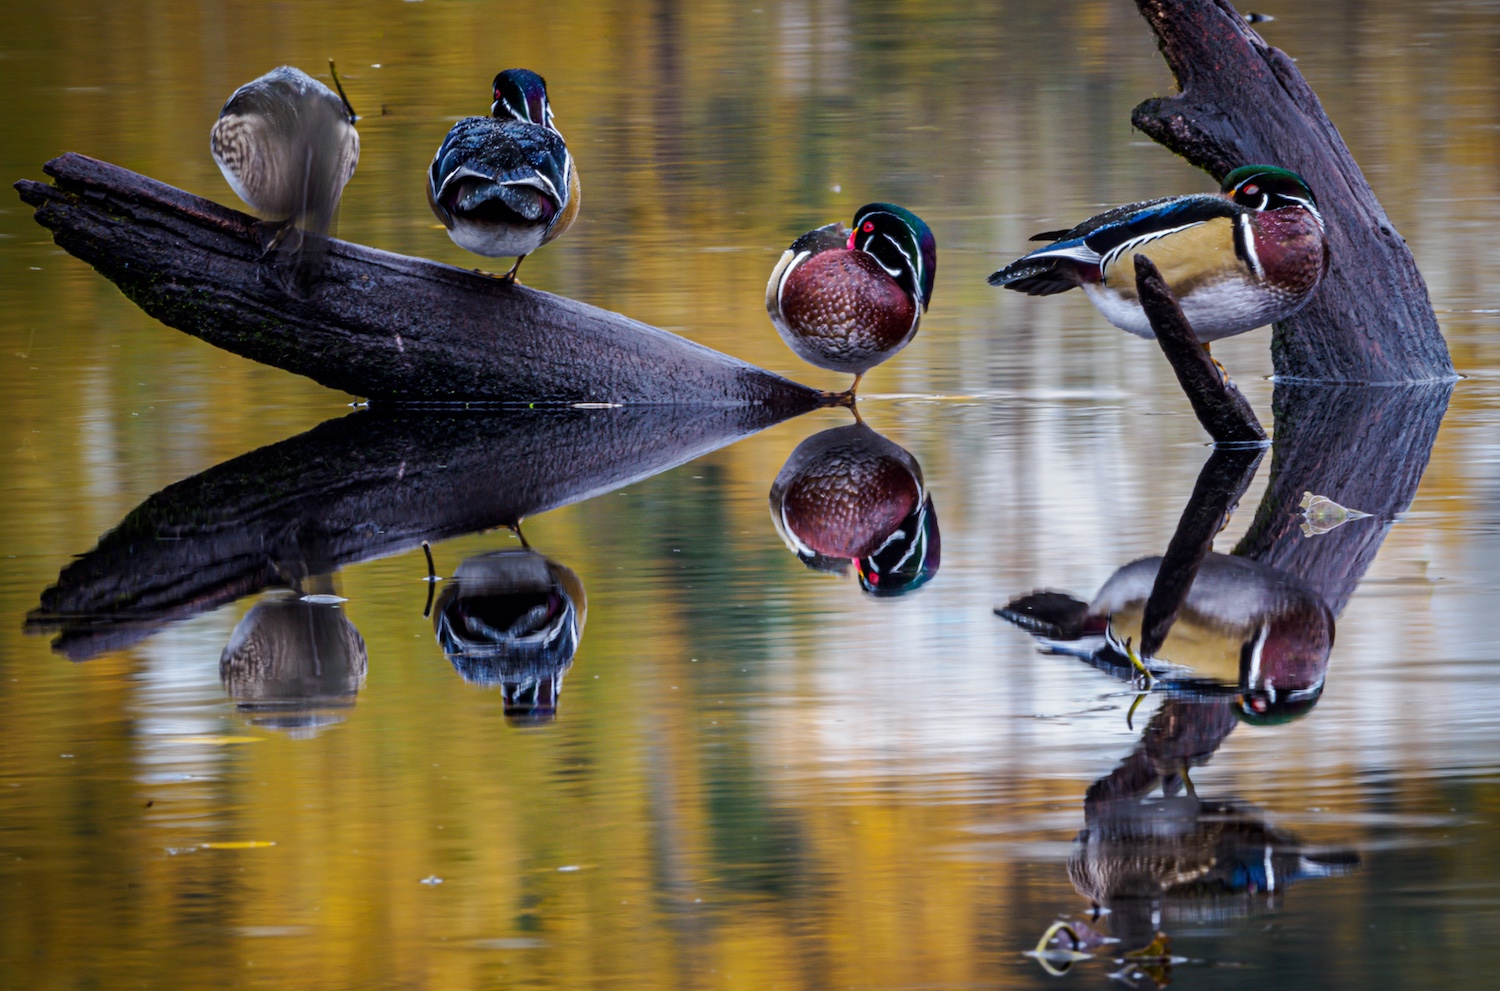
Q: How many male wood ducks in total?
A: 3